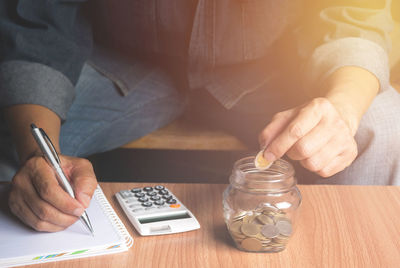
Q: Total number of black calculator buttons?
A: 12